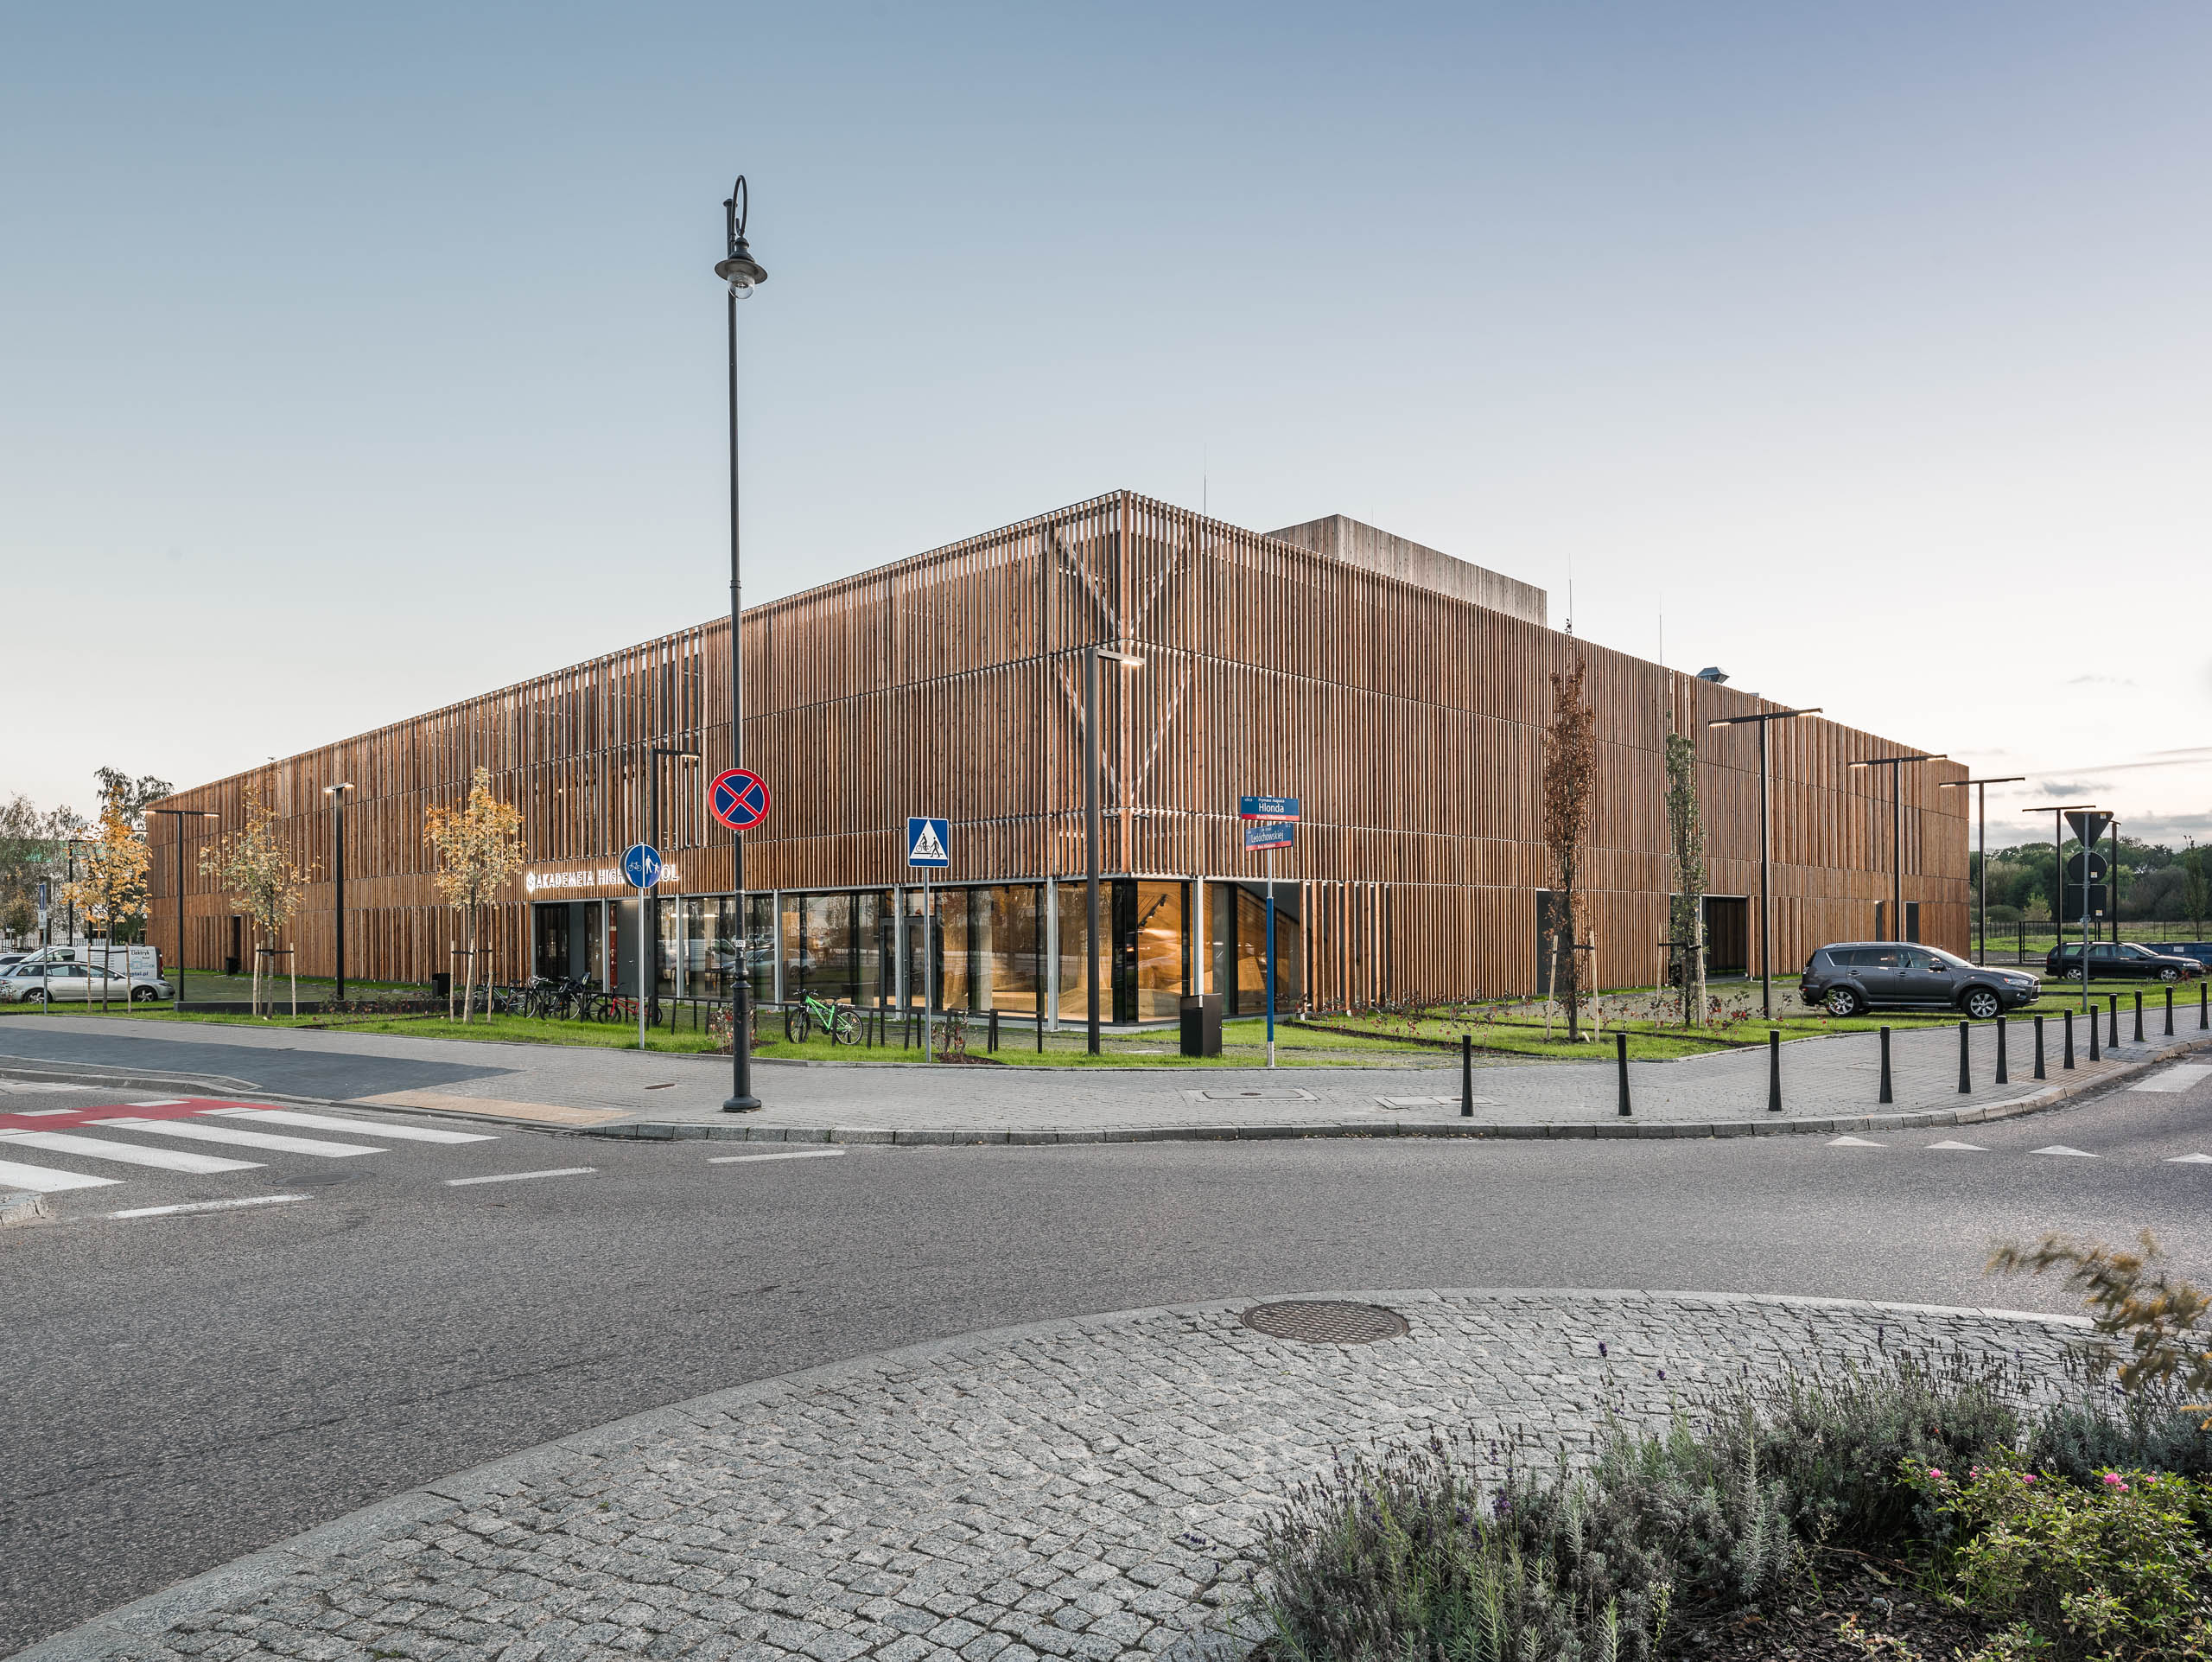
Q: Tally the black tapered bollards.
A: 13